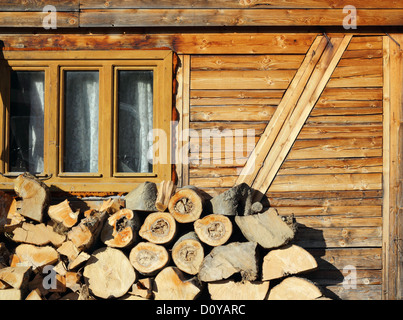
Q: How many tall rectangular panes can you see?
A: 3